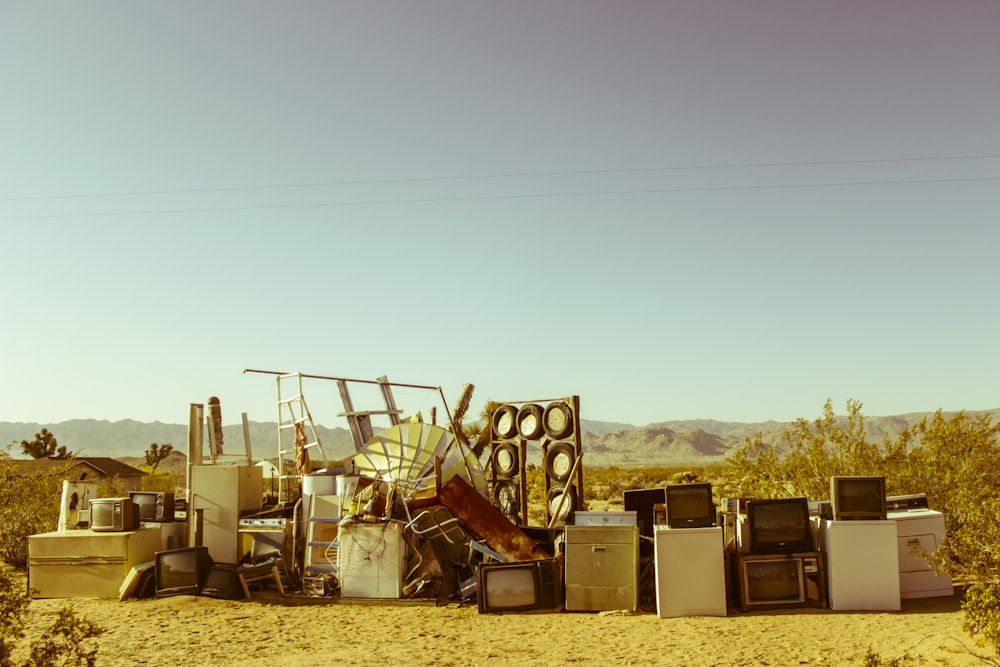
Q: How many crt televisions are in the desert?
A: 9